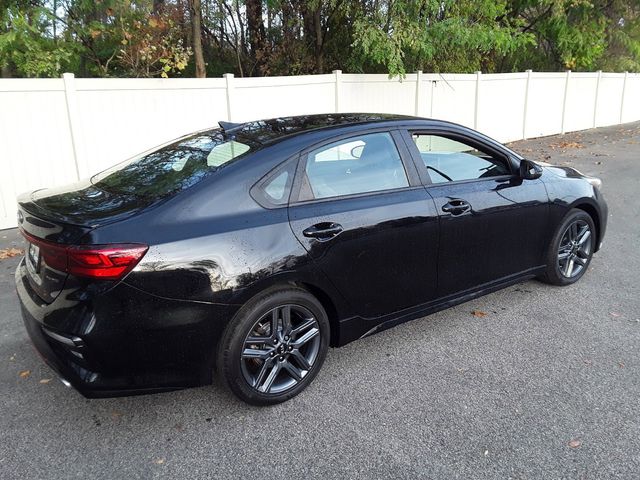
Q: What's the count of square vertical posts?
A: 9